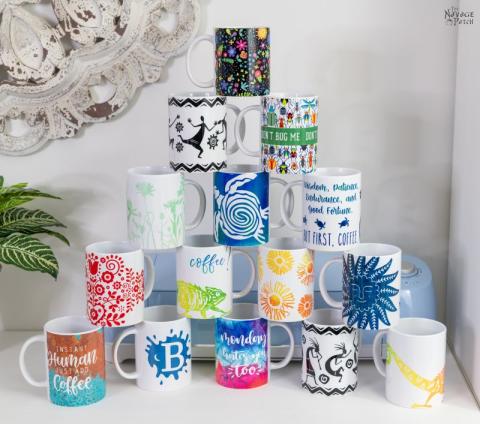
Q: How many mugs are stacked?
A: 15